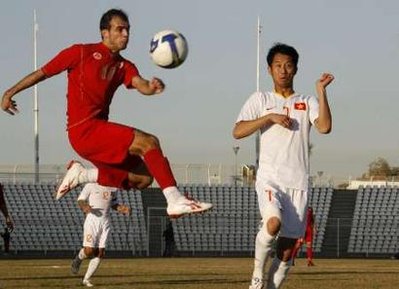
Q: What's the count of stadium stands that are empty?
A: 3